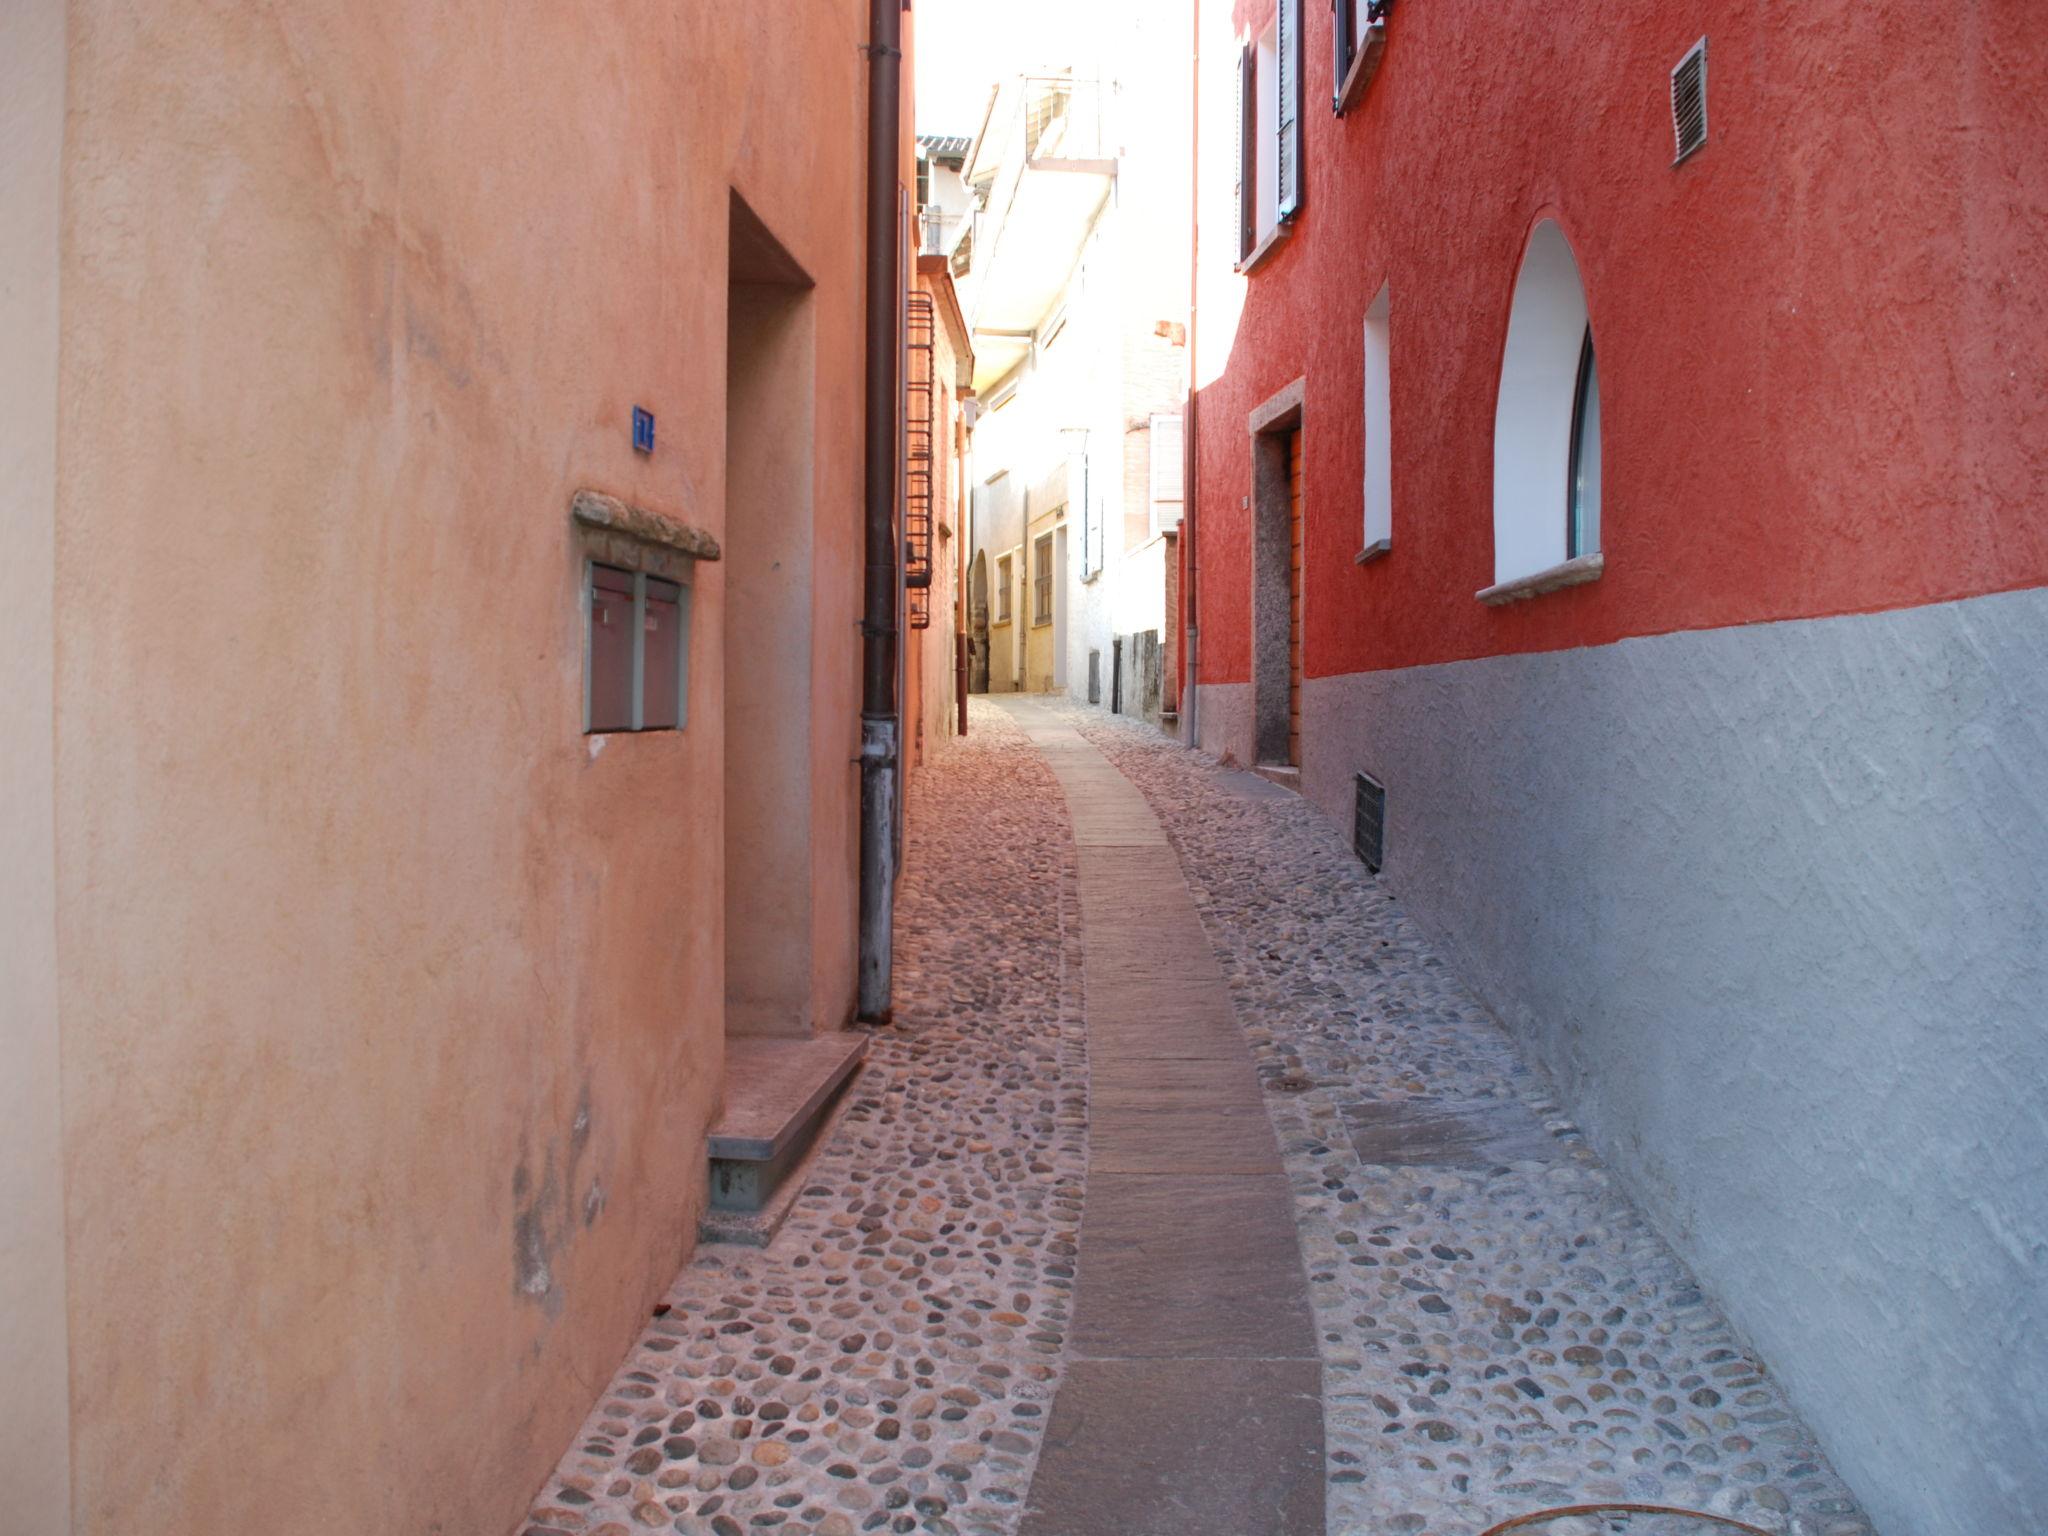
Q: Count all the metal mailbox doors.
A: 2